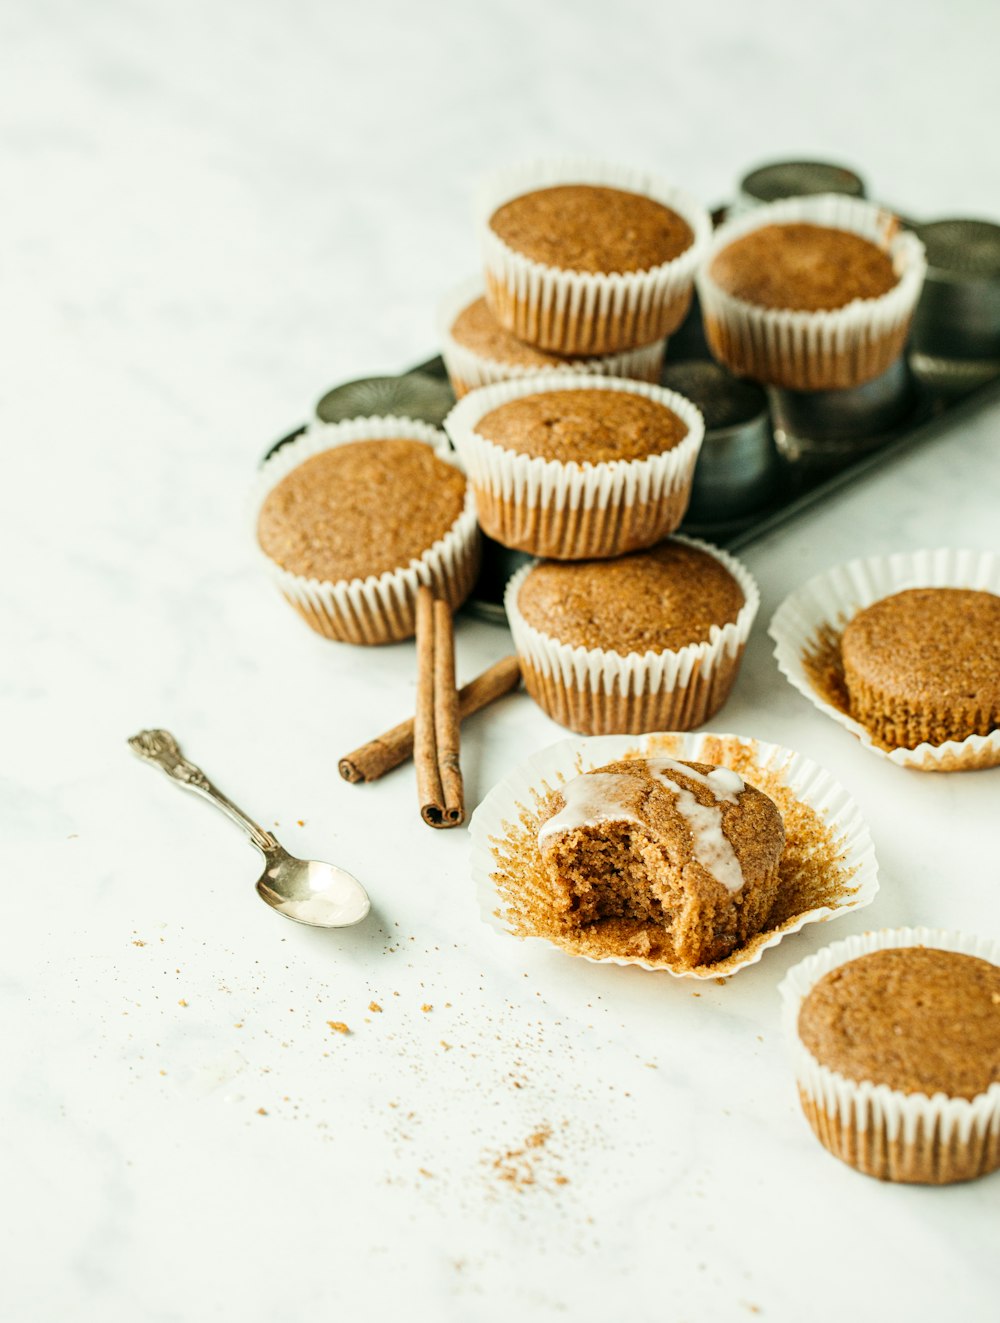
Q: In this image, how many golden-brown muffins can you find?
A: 9